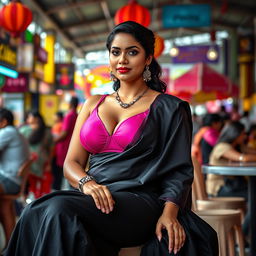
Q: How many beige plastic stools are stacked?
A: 2